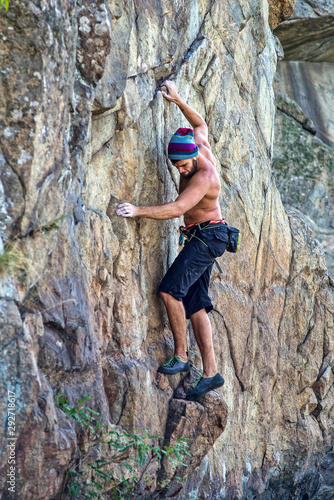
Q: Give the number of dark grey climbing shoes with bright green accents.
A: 2